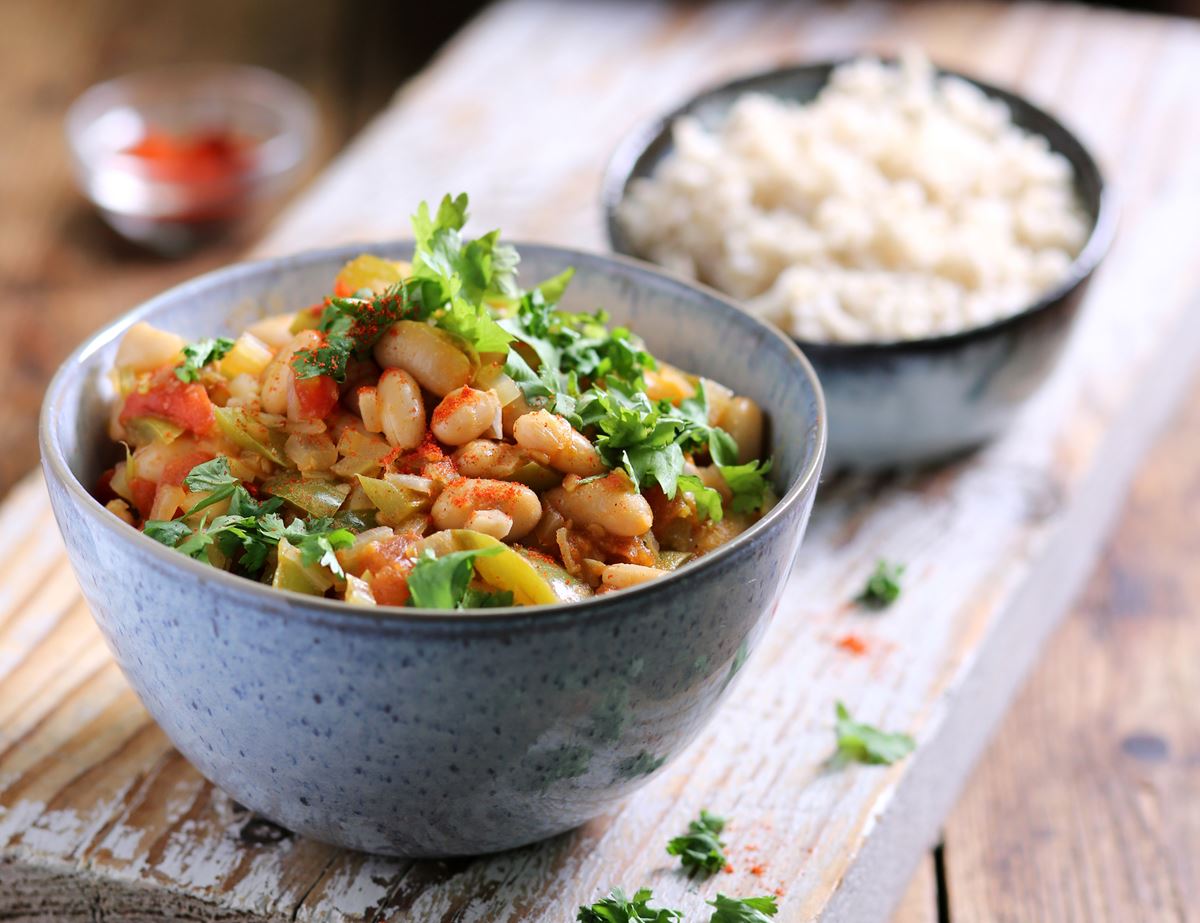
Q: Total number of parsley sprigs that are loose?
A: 5